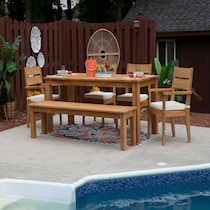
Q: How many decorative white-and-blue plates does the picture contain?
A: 3